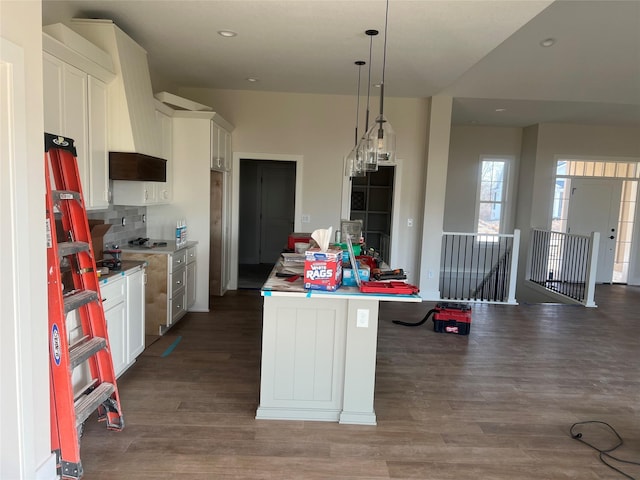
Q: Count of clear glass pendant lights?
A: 3